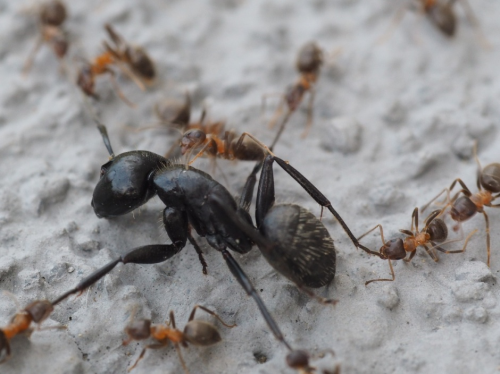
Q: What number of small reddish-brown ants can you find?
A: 11